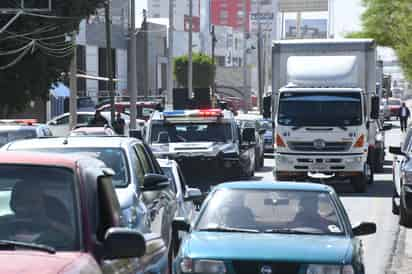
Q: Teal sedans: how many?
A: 1